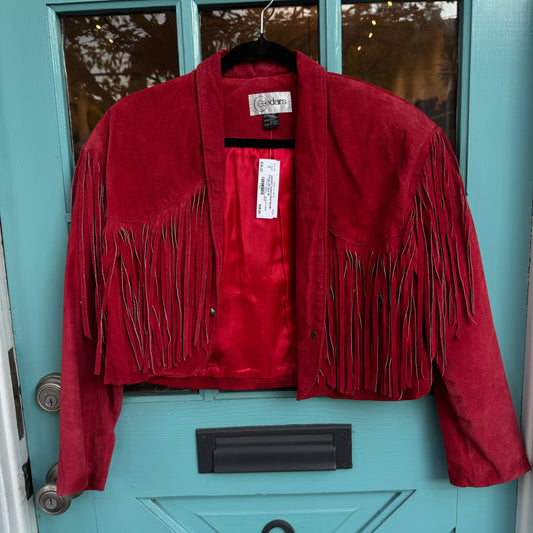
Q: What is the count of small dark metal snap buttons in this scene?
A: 2